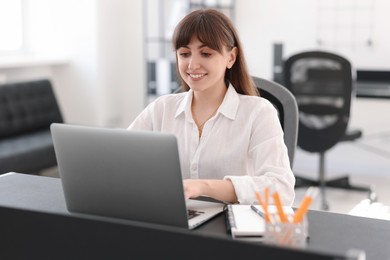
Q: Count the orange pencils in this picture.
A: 4